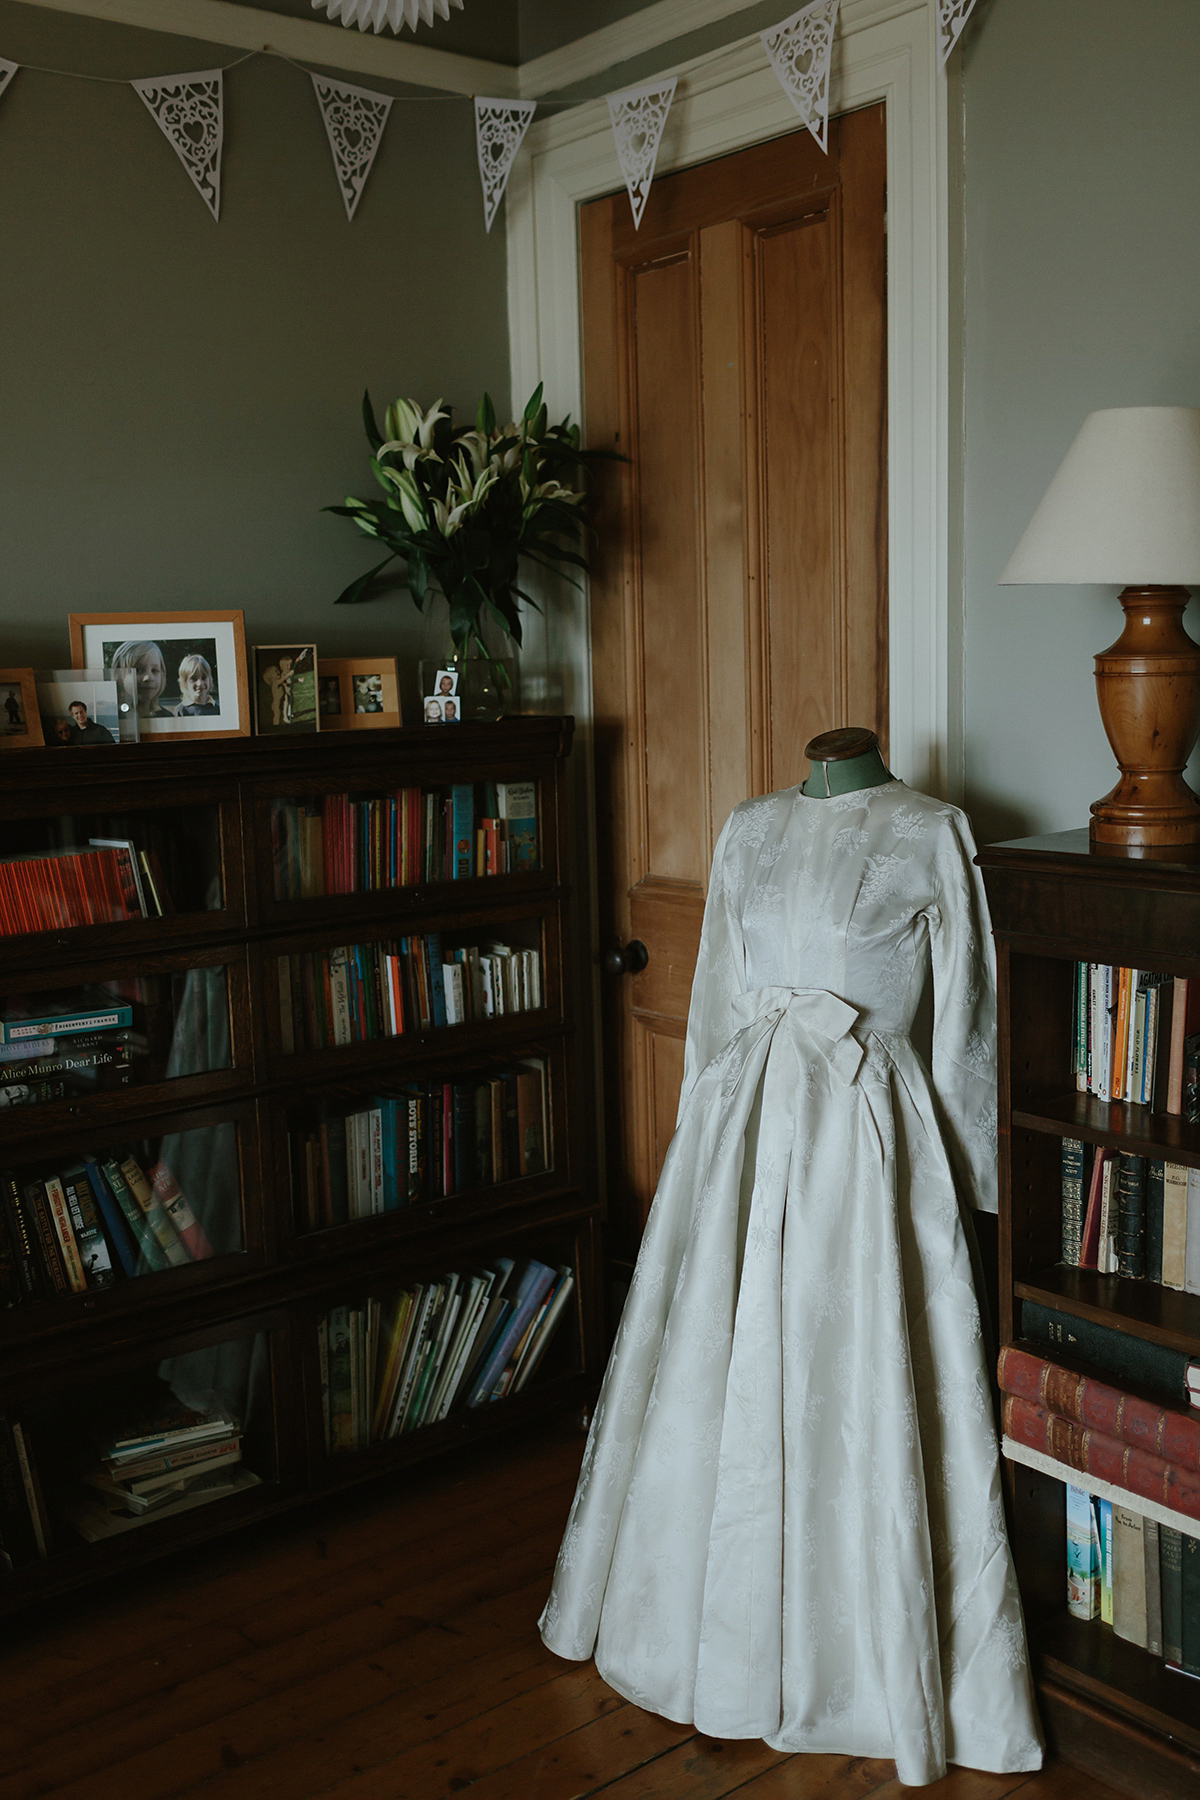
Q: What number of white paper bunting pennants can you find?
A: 7